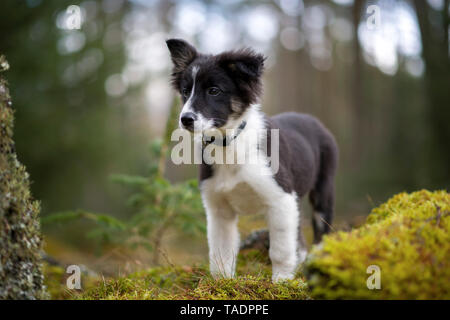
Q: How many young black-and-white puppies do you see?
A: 1